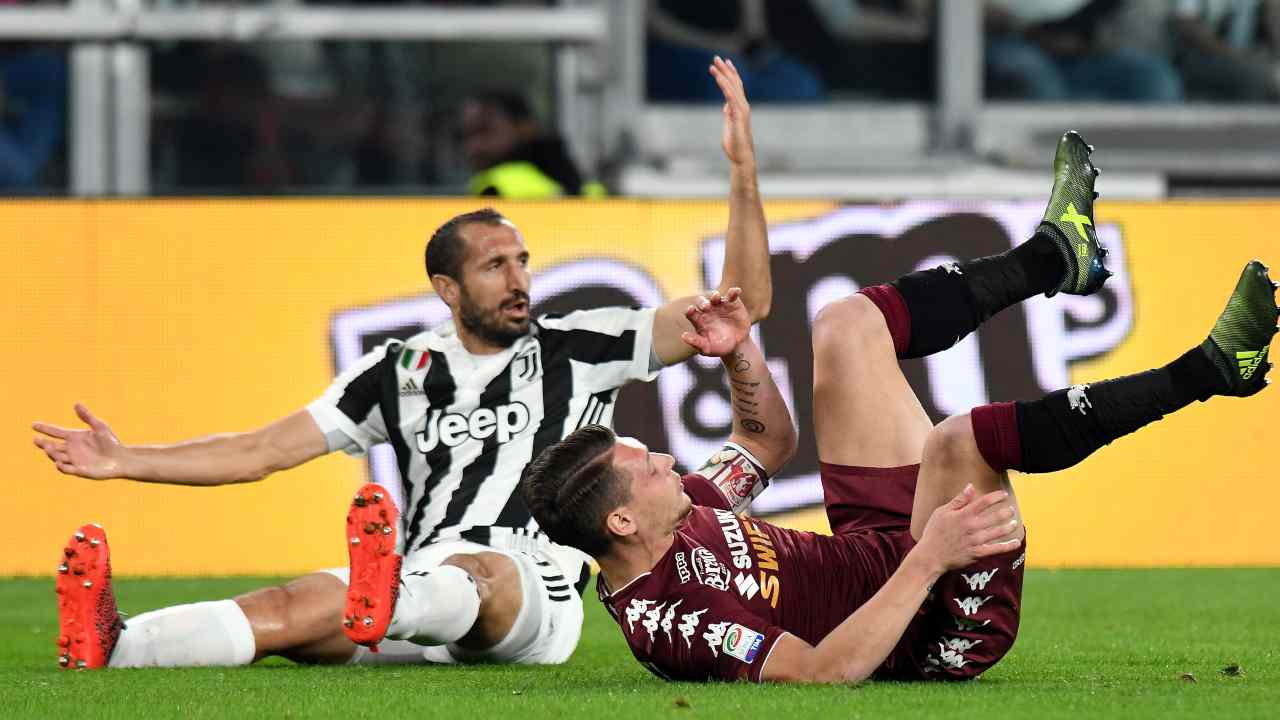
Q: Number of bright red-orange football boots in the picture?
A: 2